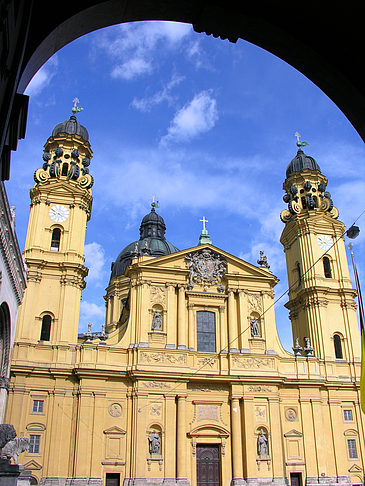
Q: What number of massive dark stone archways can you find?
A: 1